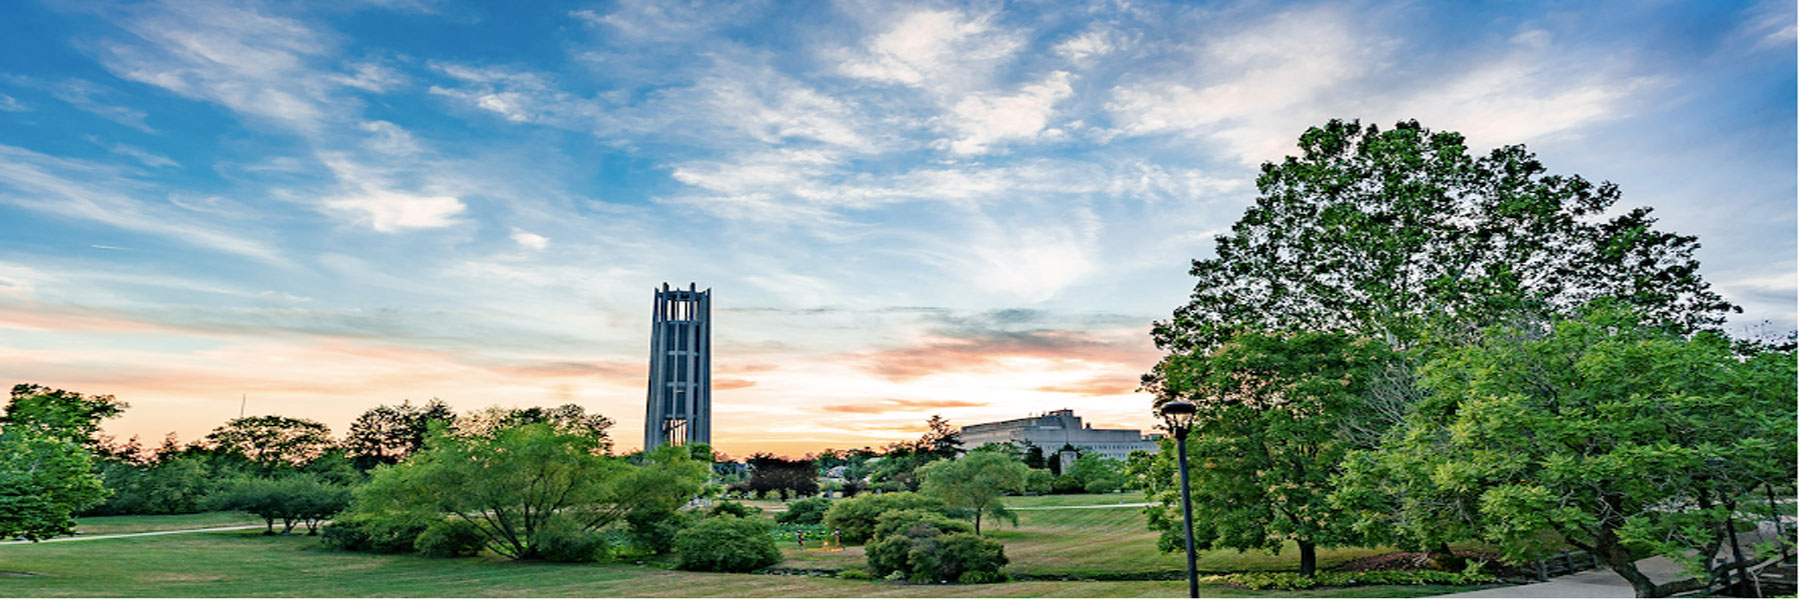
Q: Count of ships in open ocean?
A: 0